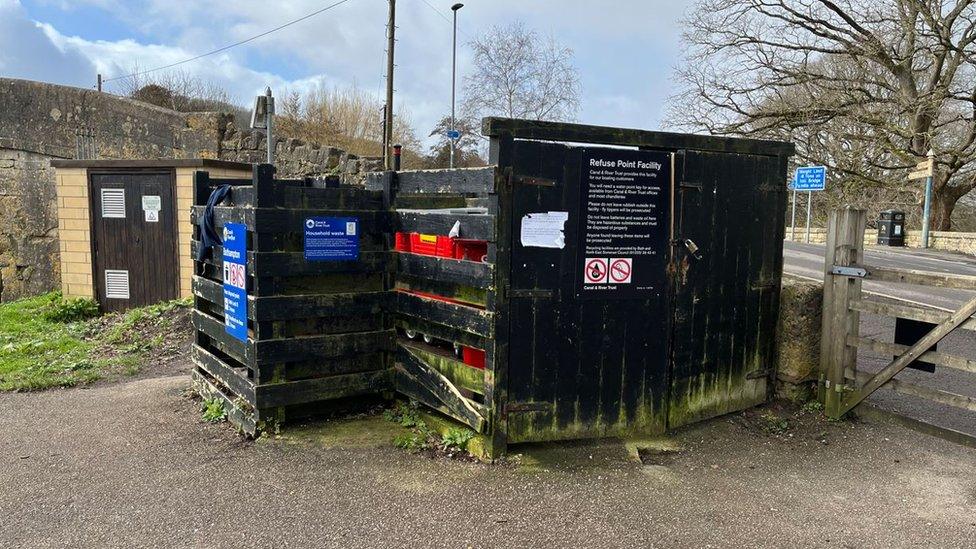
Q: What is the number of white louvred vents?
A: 2